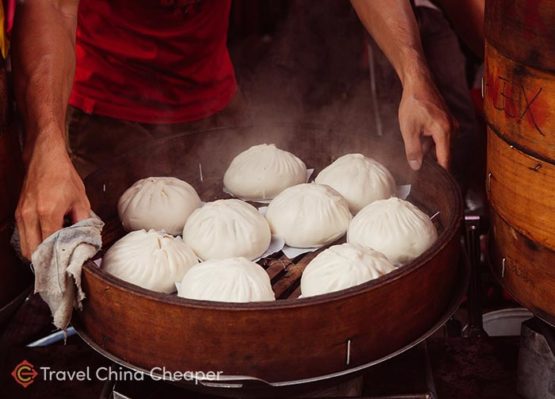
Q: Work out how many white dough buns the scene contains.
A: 9